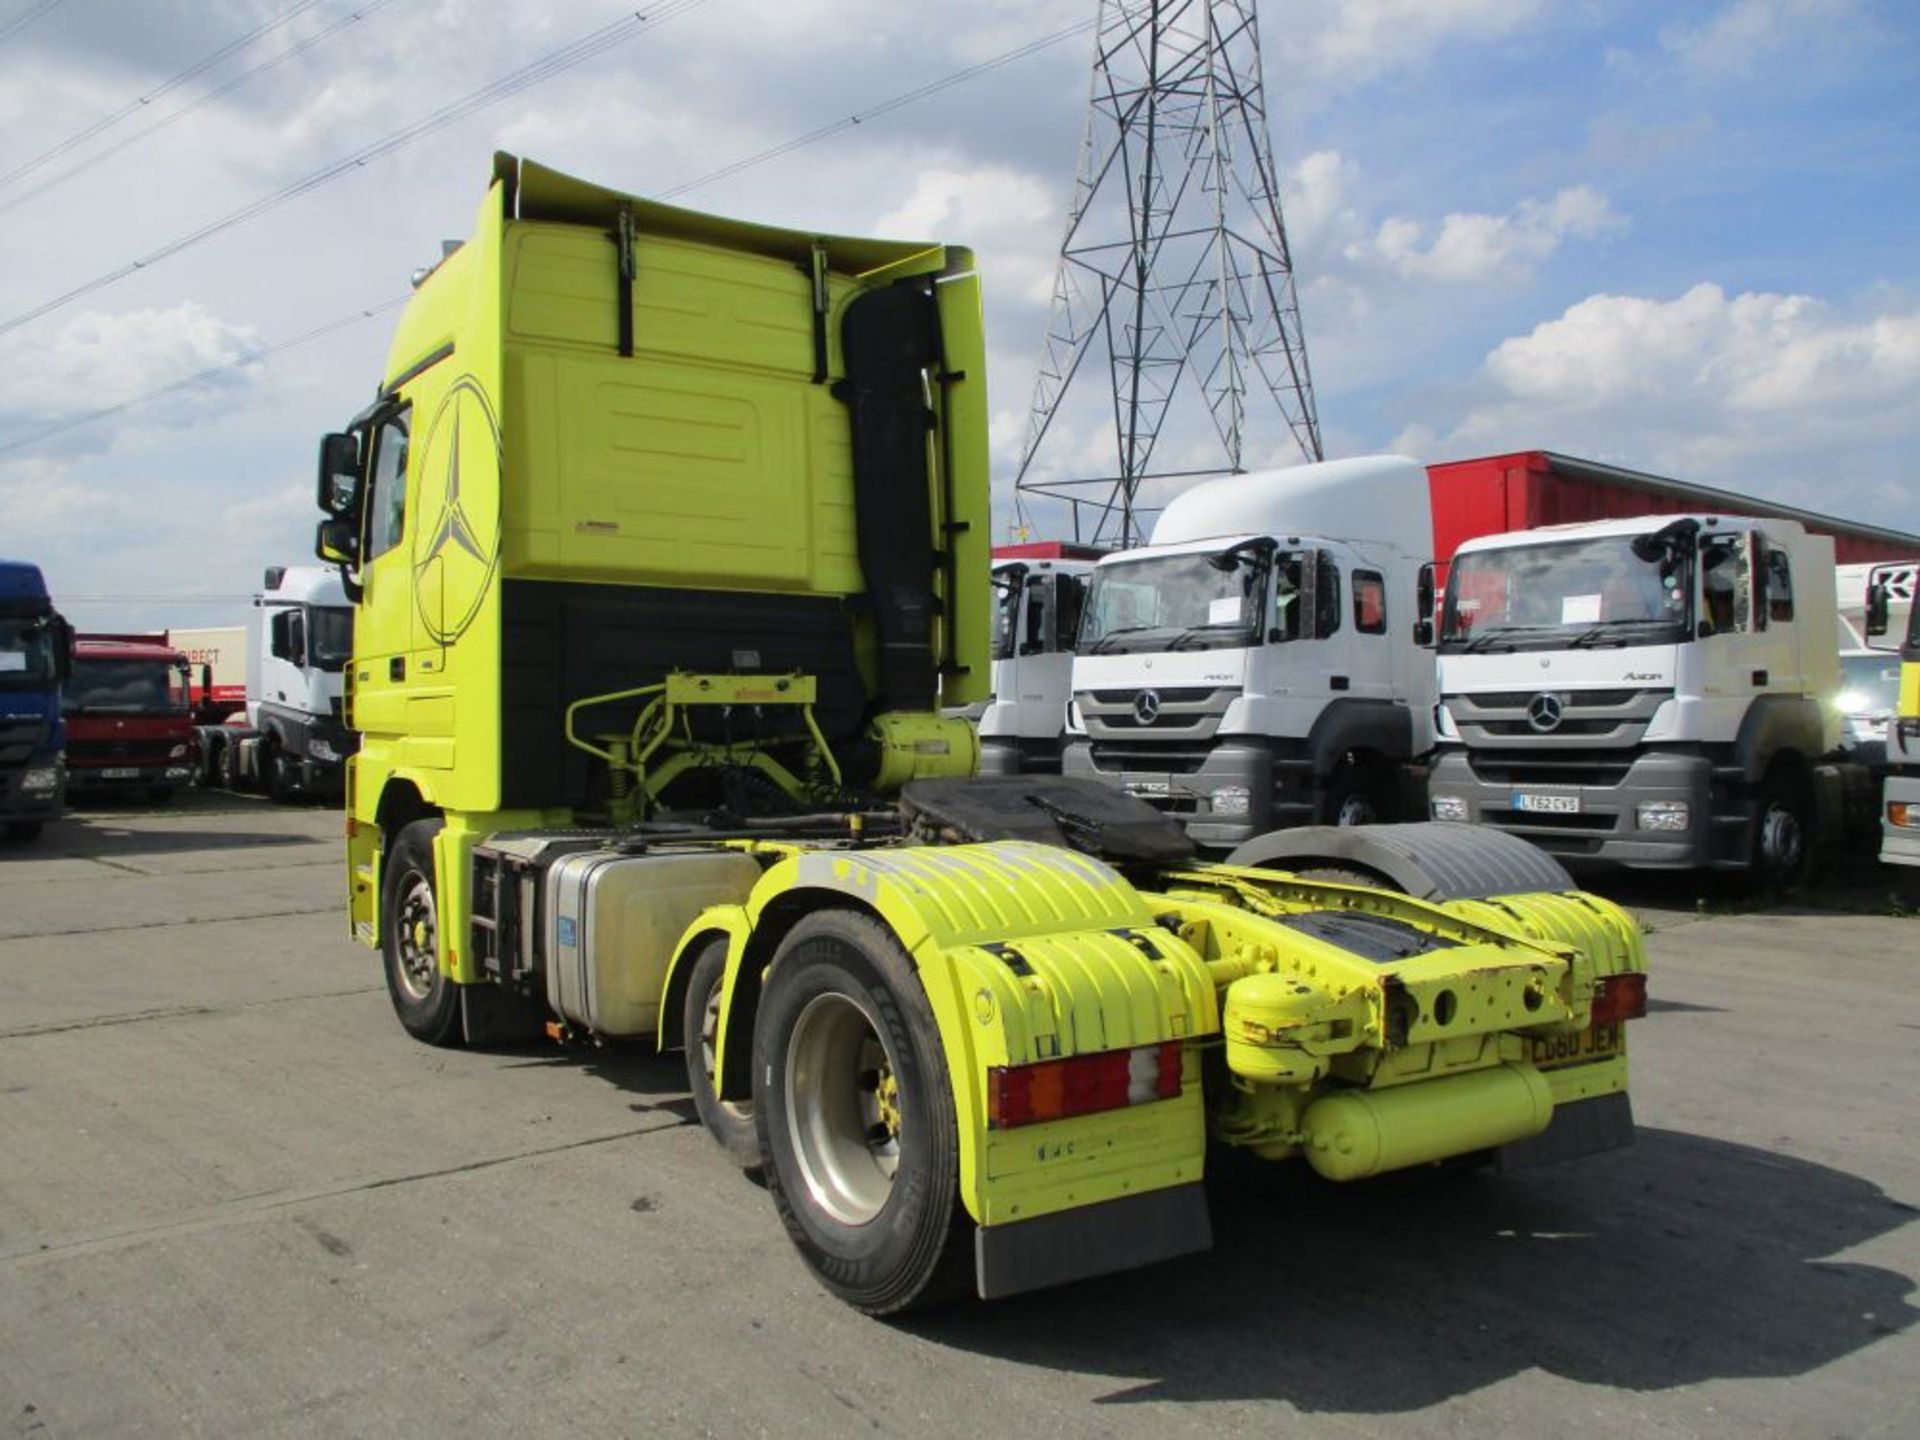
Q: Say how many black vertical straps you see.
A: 2